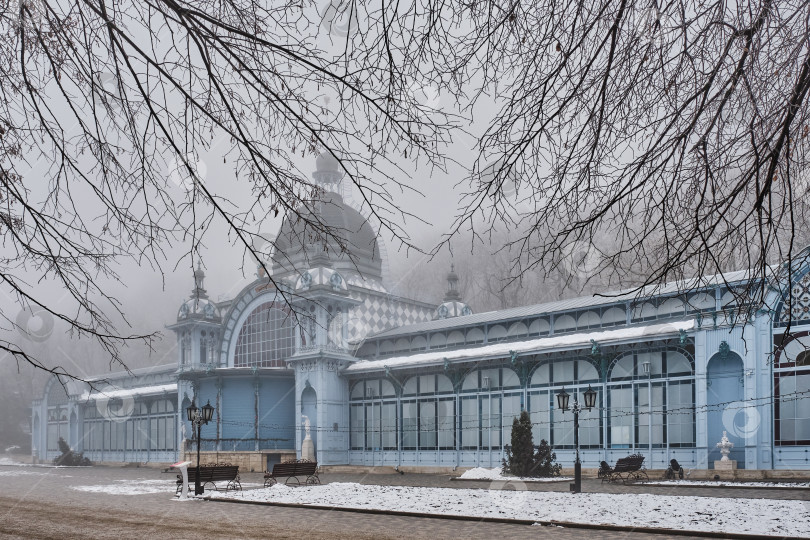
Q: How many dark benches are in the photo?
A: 3